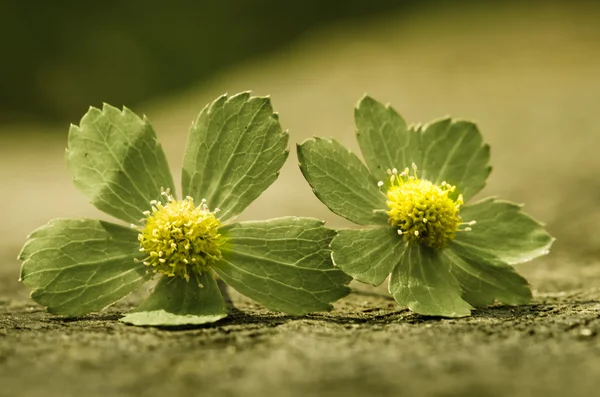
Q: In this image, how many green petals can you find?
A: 12